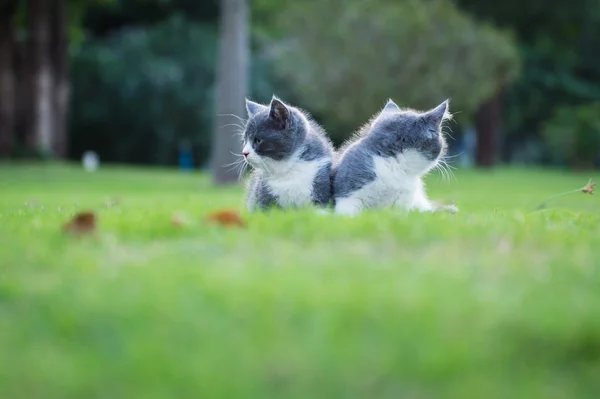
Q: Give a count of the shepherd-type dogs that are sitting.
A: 0